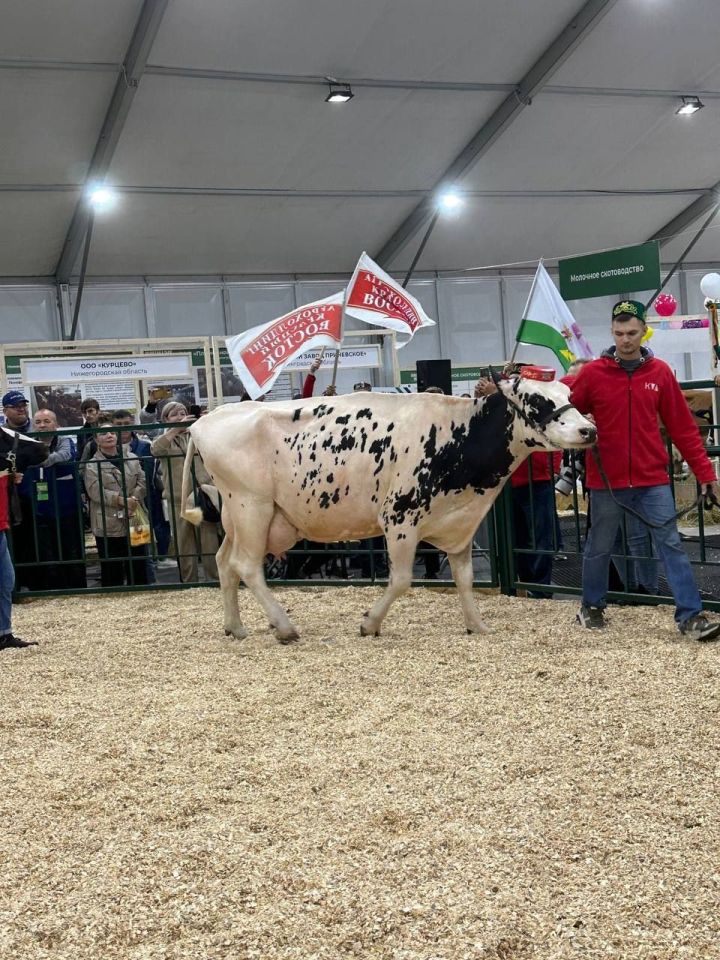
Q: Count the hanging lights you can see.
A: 4